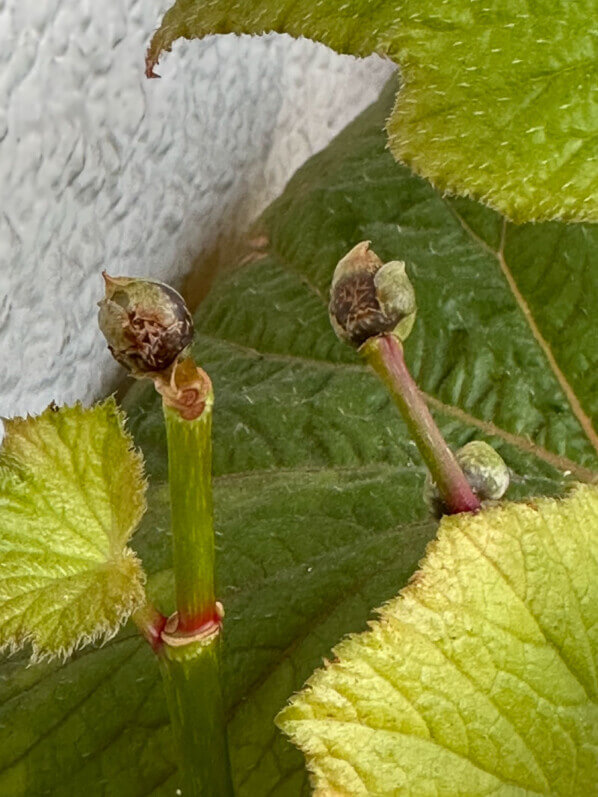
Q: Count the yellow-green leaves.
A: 3